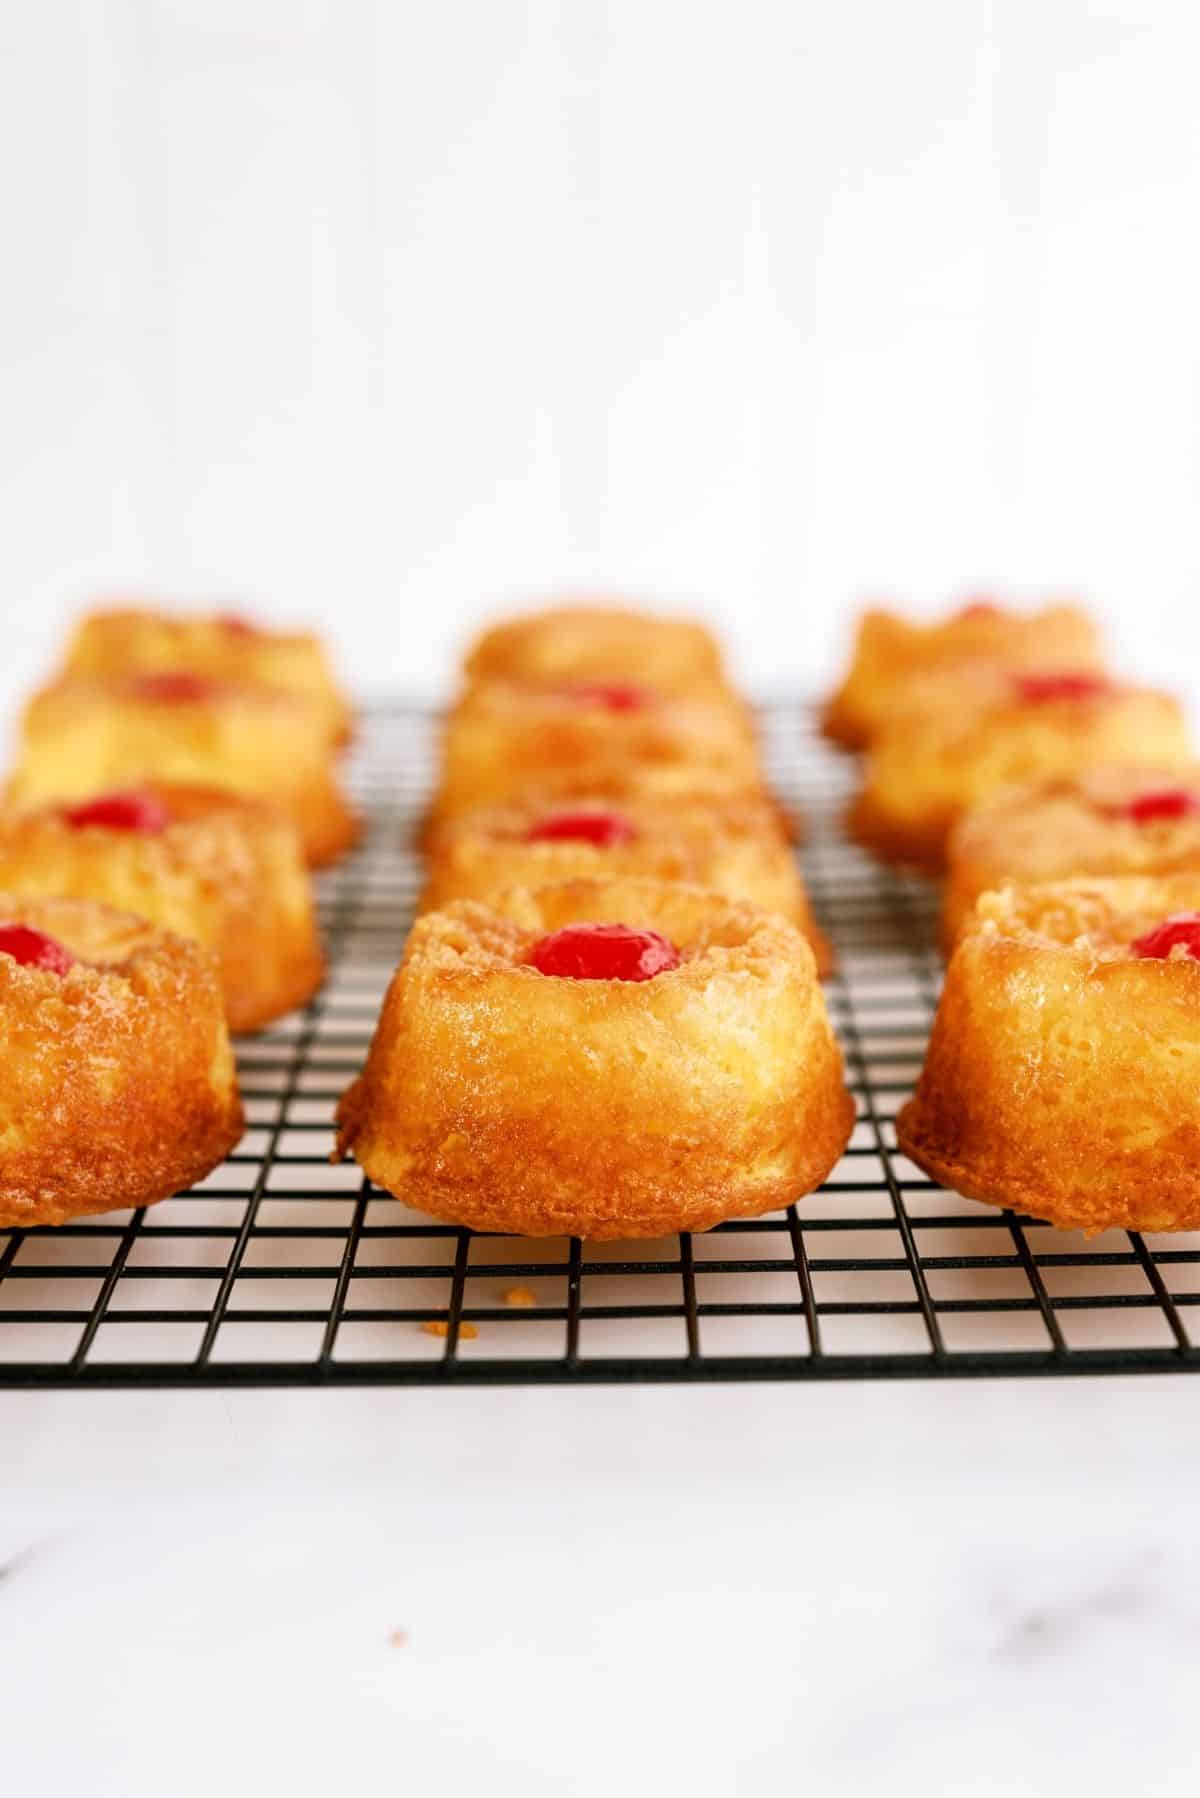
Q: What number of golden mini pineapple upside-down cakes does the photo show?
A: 12